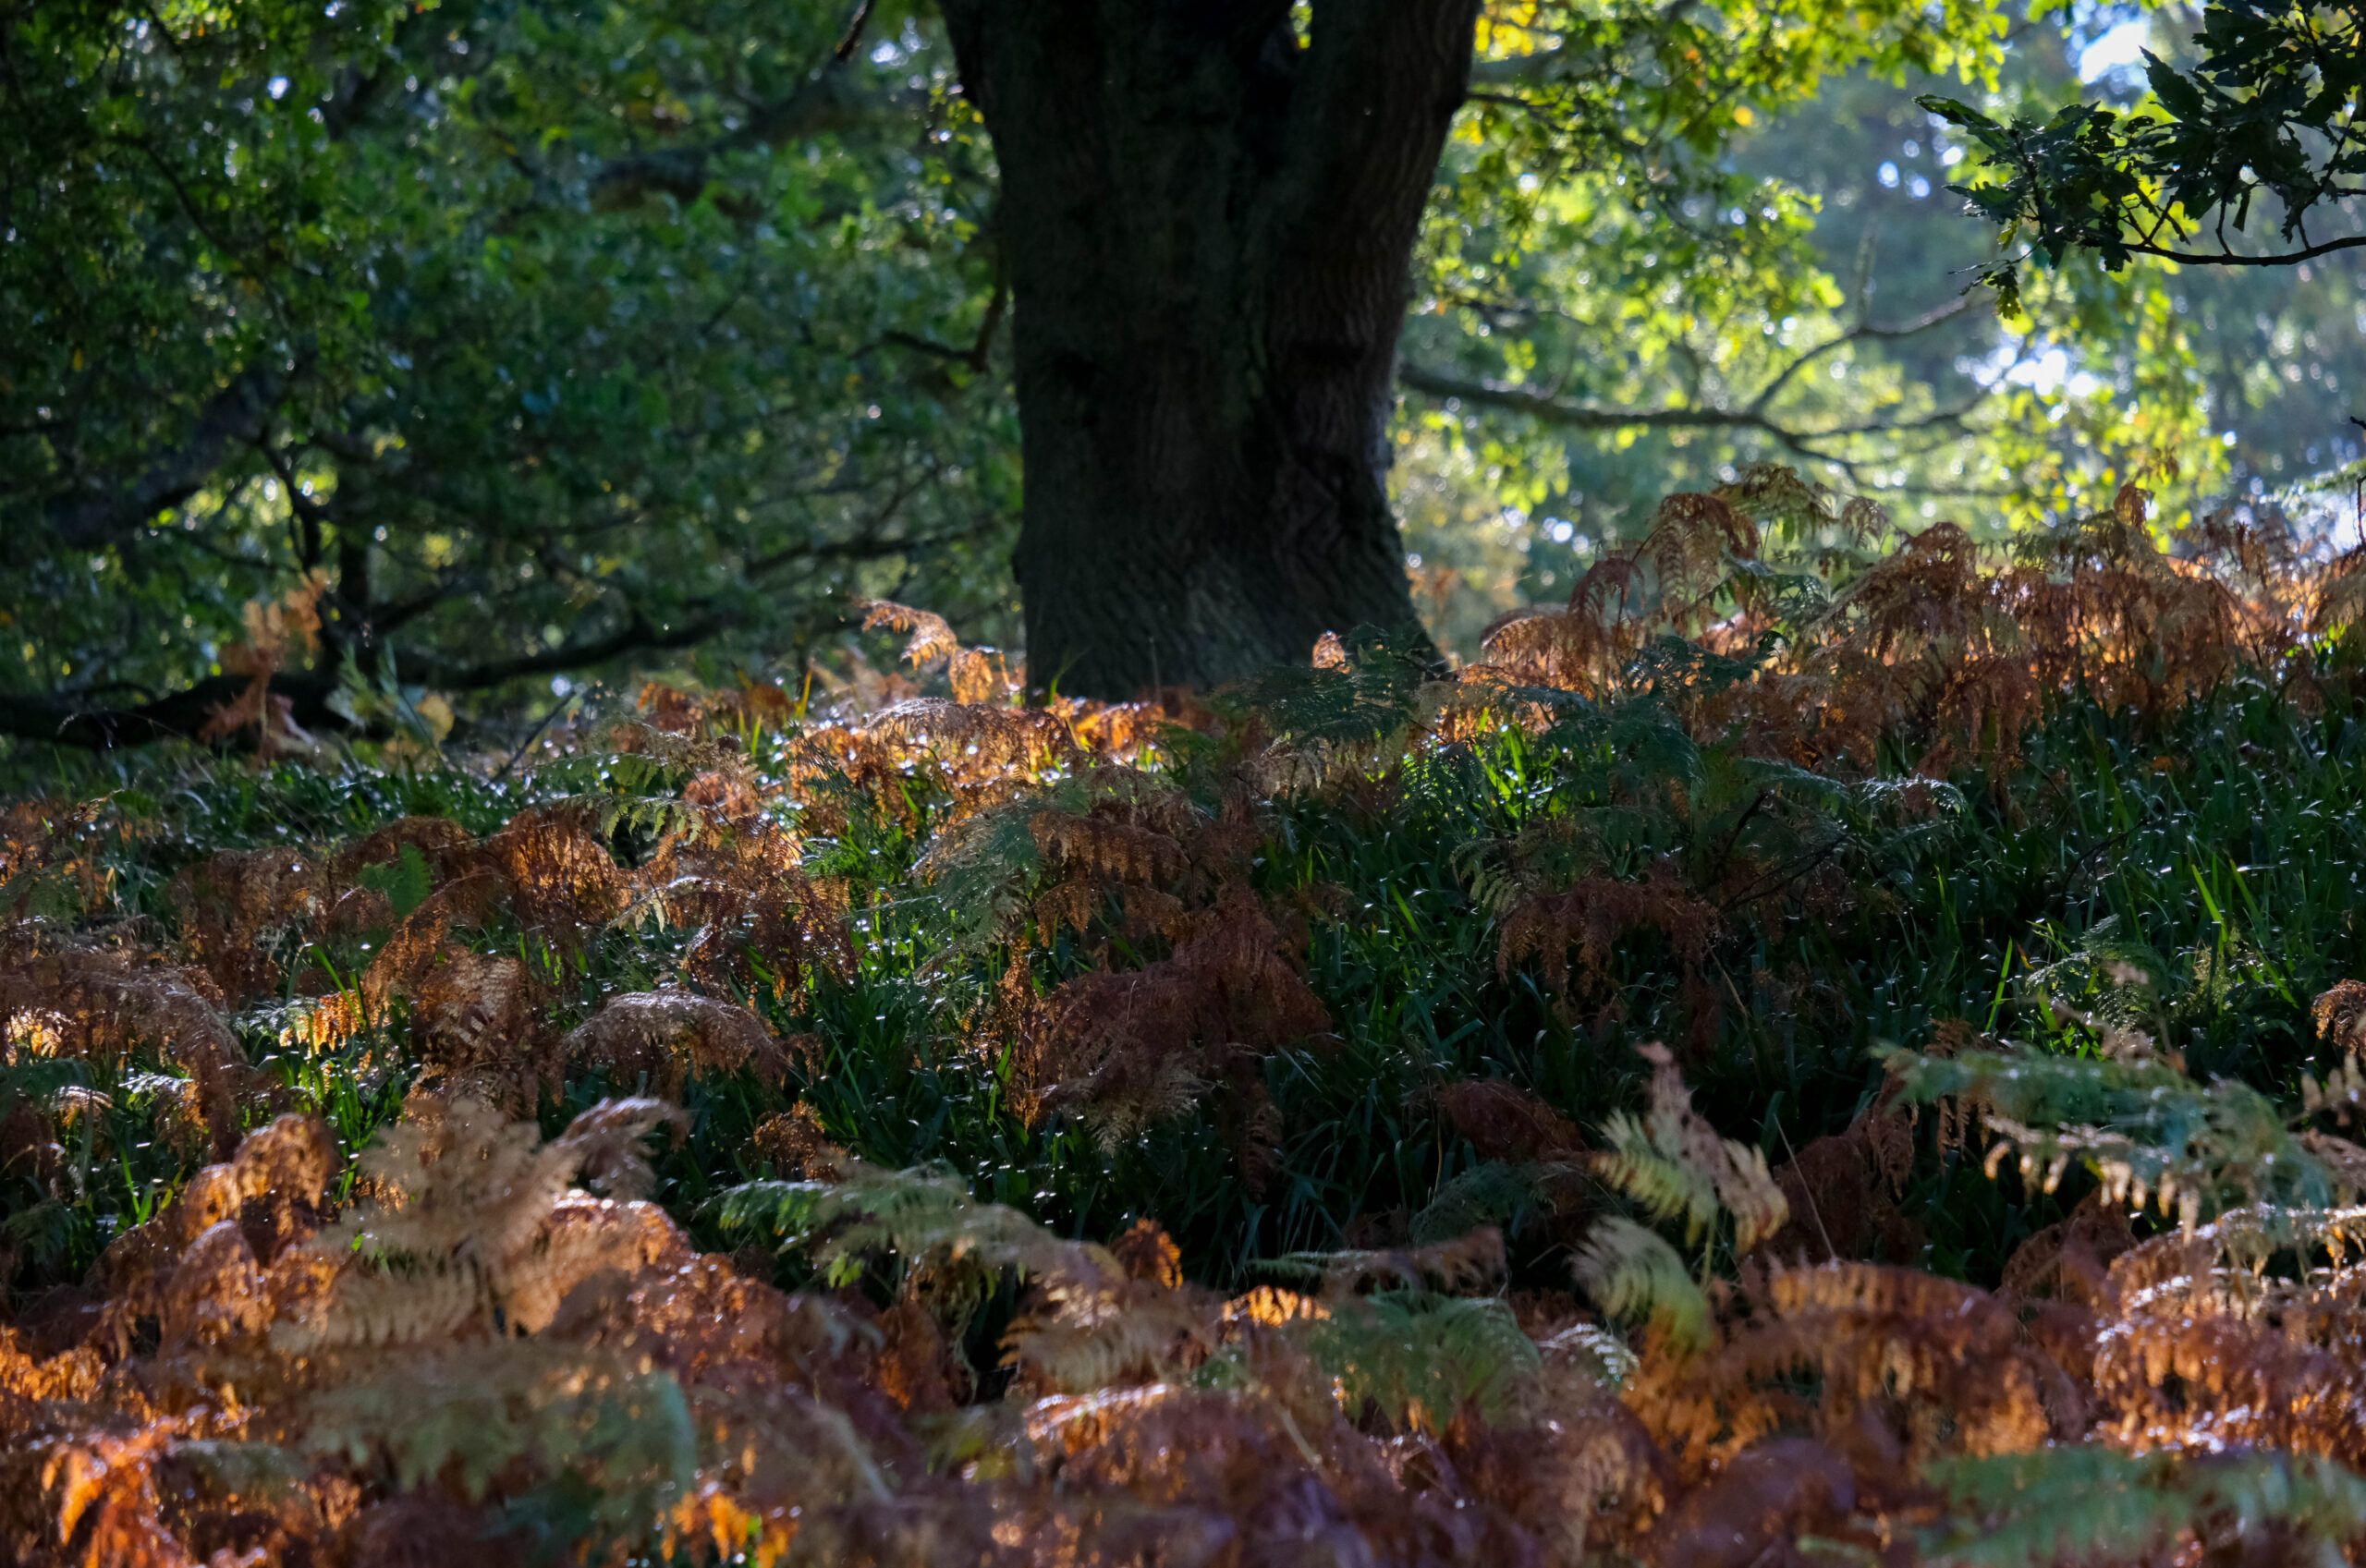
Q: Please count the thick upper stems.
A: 2